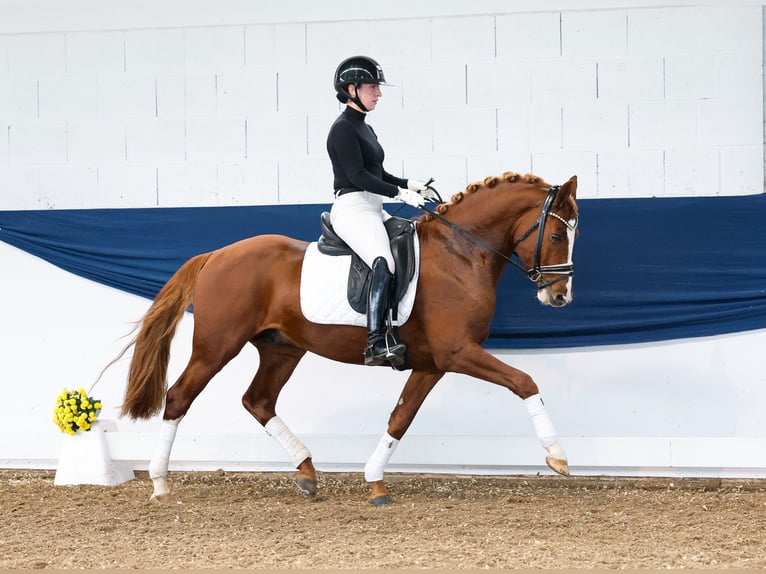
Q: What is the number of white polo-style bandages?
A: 4